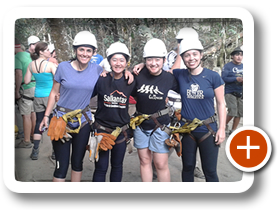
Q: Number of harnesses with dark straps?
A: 4